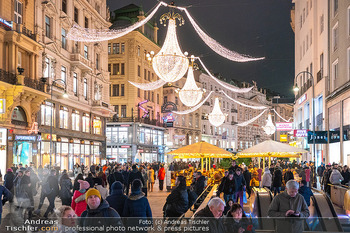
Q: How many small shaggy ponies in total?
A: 0